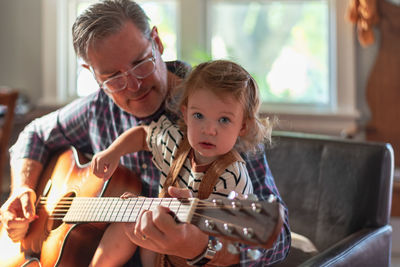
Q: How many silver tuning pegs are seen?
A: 6